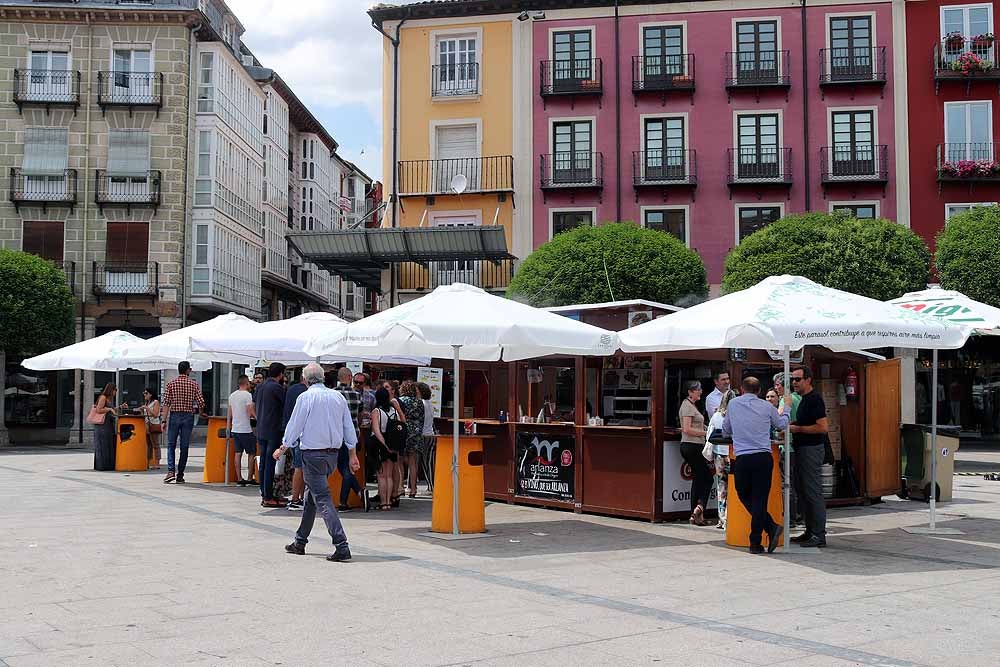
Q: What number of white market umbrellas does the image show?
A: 6